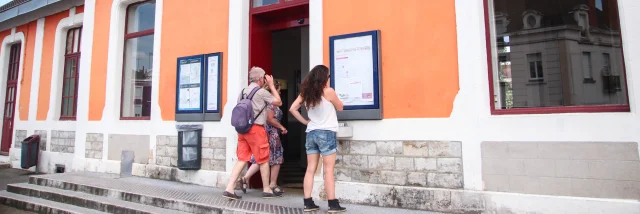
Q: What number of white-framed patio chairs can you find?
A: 0